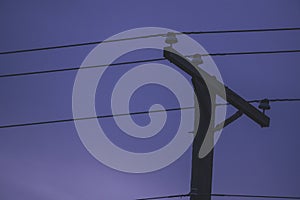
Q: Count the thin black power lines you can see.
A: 4